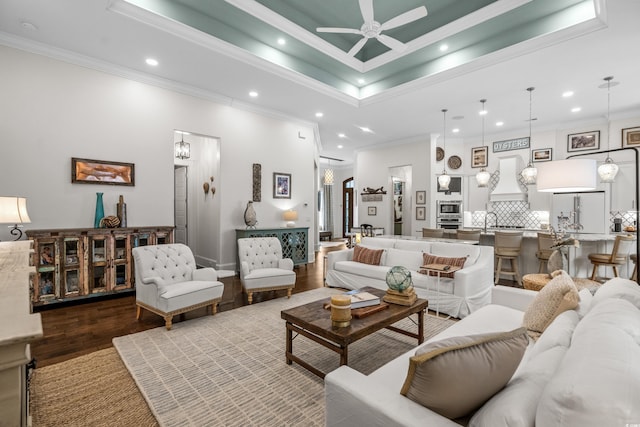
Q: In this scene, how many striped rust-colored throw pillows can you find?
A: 2